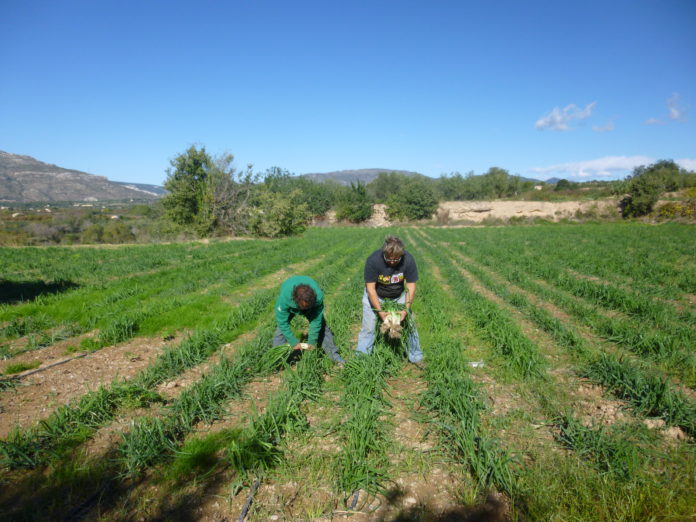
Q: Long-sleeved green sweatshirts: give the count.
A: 1